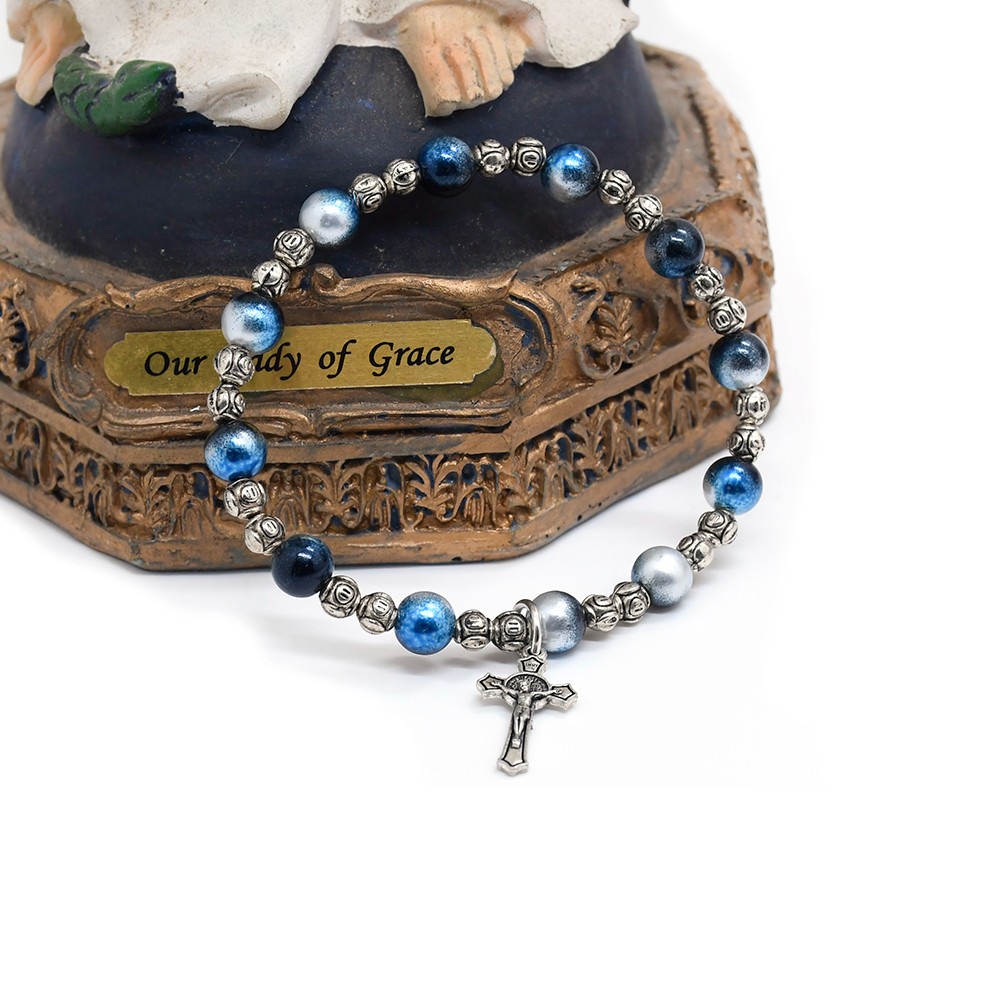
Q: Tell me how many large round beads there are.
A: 12